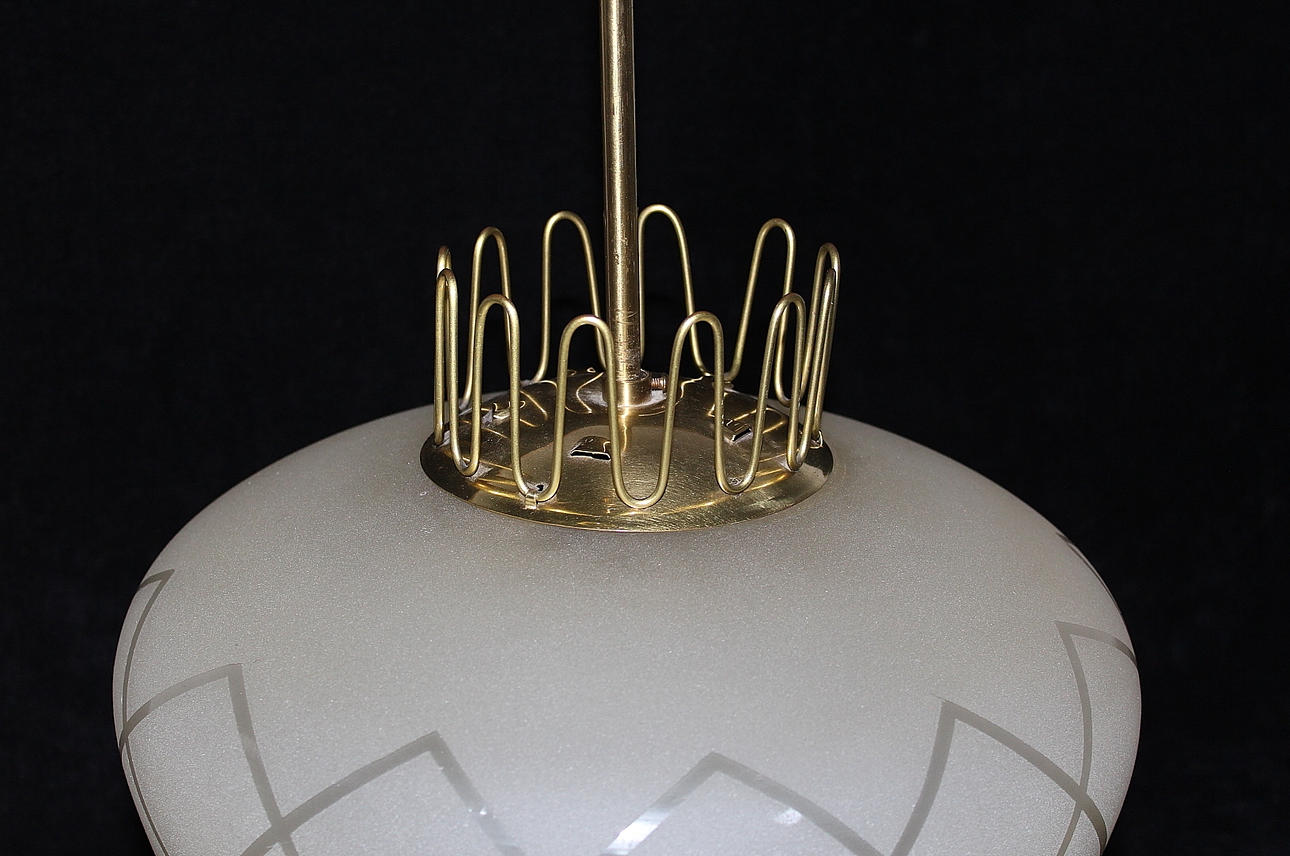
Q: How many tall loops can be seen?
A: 12